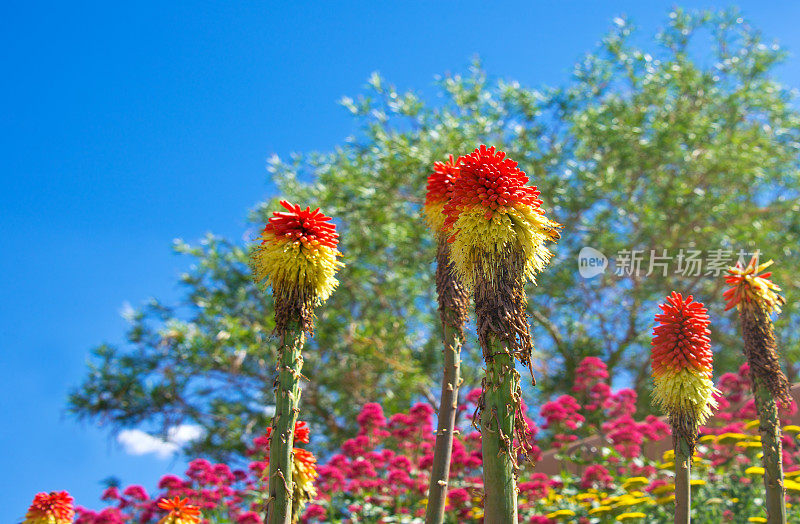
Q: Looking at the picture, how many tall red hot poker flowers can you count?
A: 5